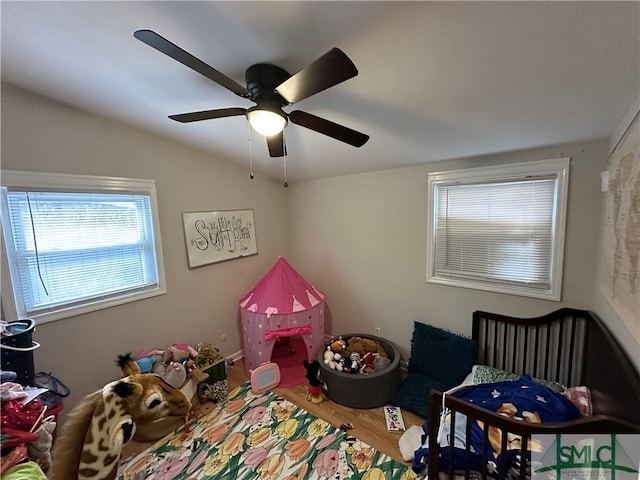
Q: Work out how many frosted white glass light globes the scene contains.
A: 1